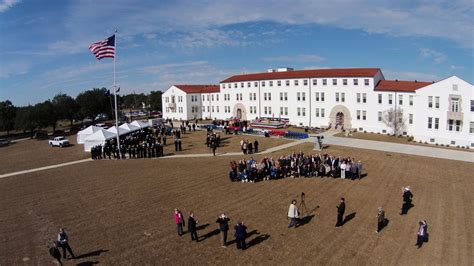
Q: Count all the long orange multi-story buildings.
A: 0